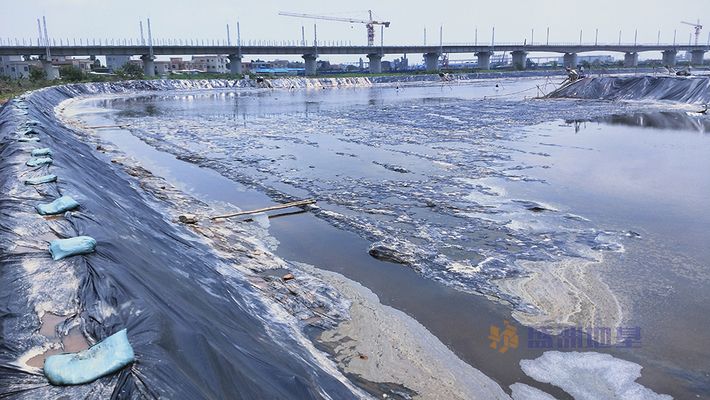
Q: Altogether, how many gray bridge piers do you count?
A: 12